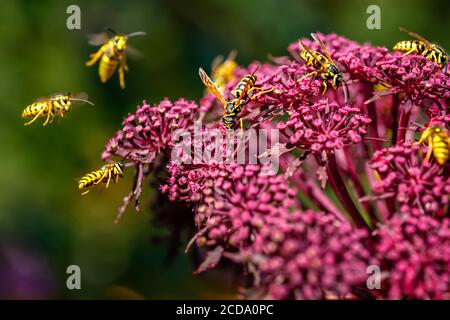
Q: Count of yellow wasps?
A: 8